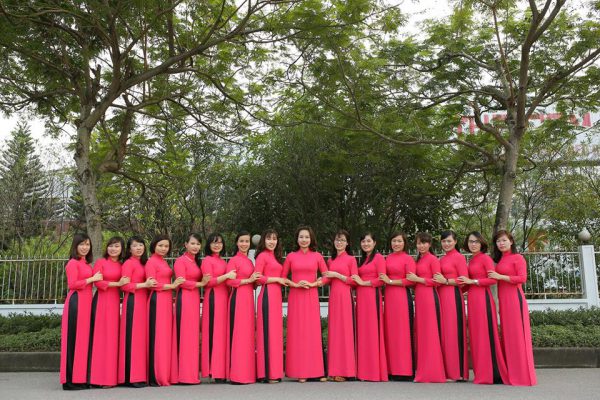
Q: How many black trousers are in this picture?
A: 15